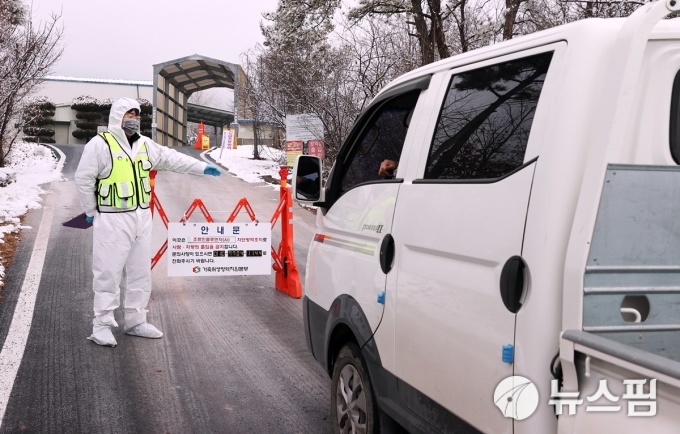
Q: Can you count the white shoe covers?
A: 2